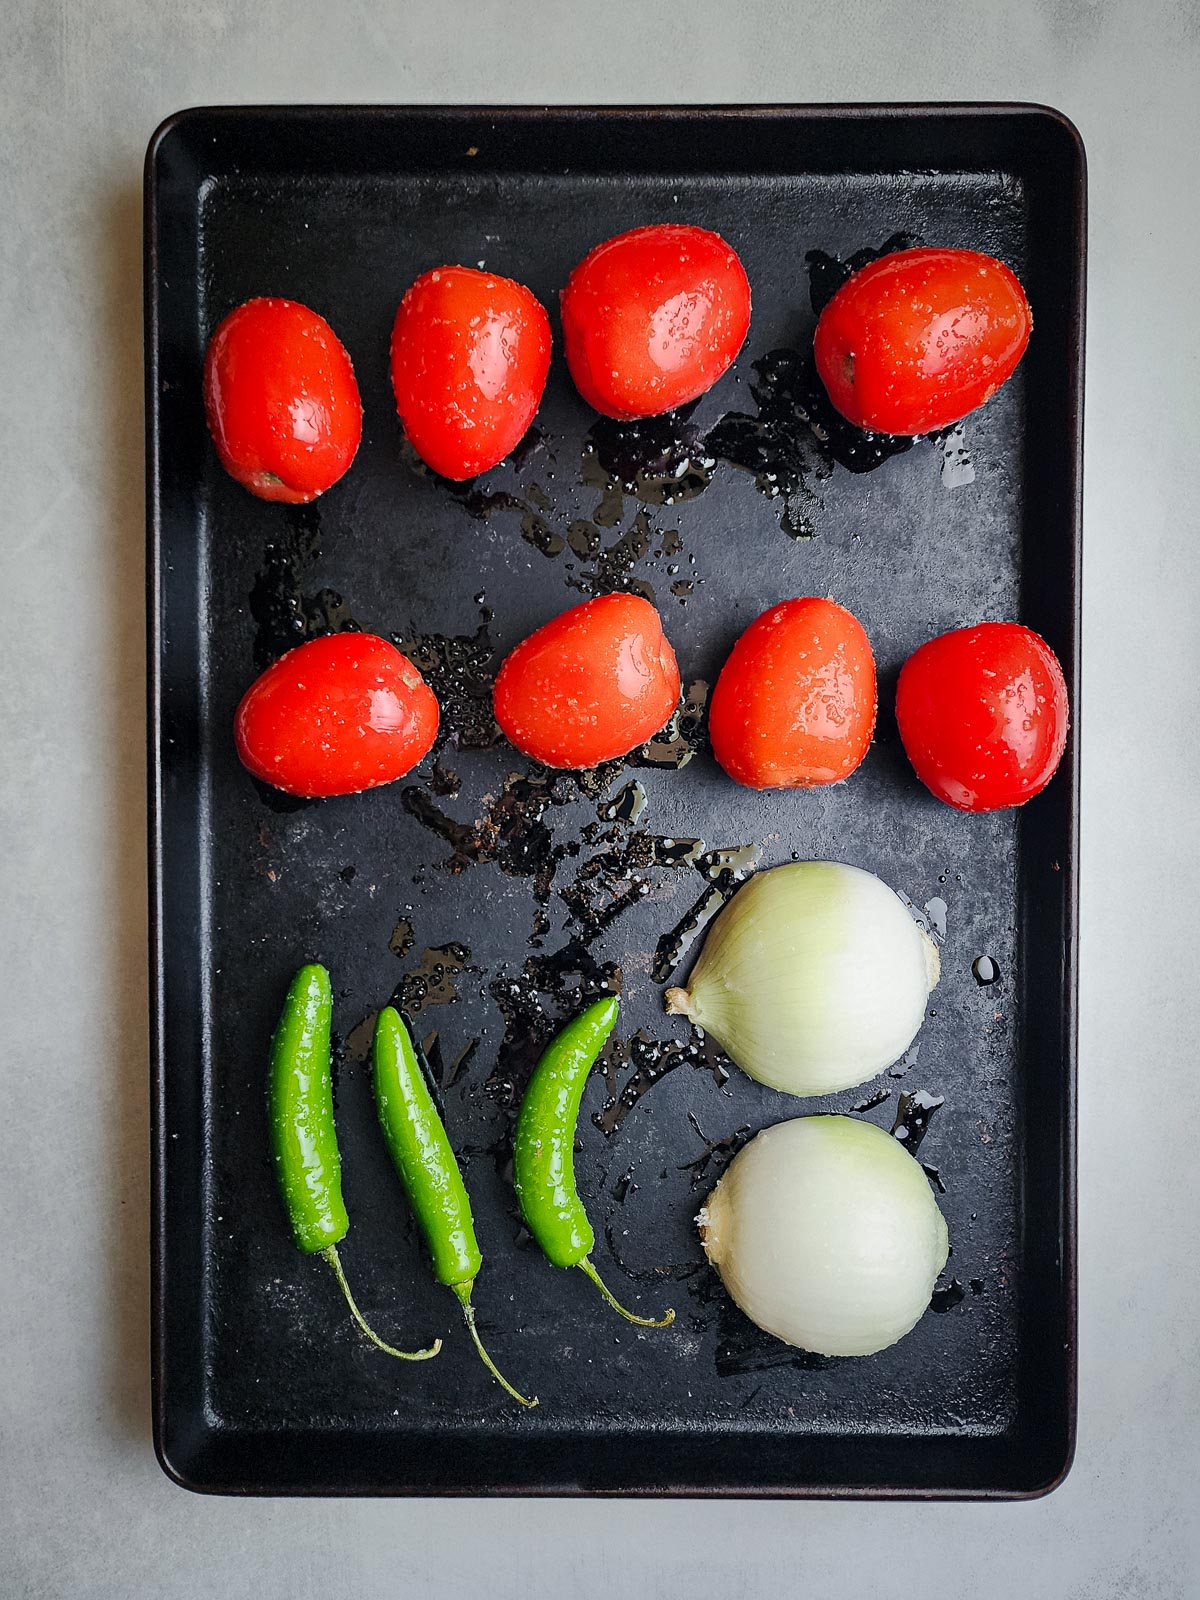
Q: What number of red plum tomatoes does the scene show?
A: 8